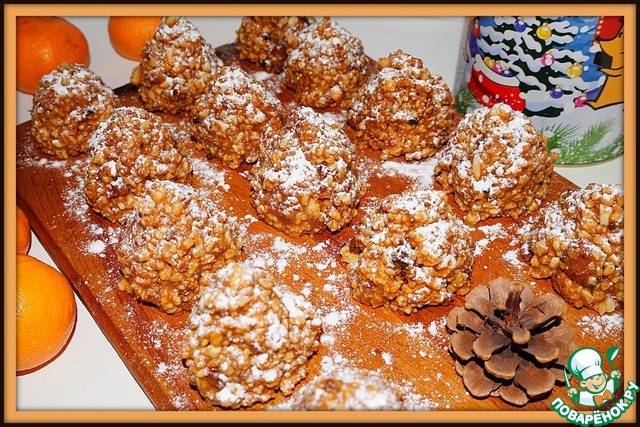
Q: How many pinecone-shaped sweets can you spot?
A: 14